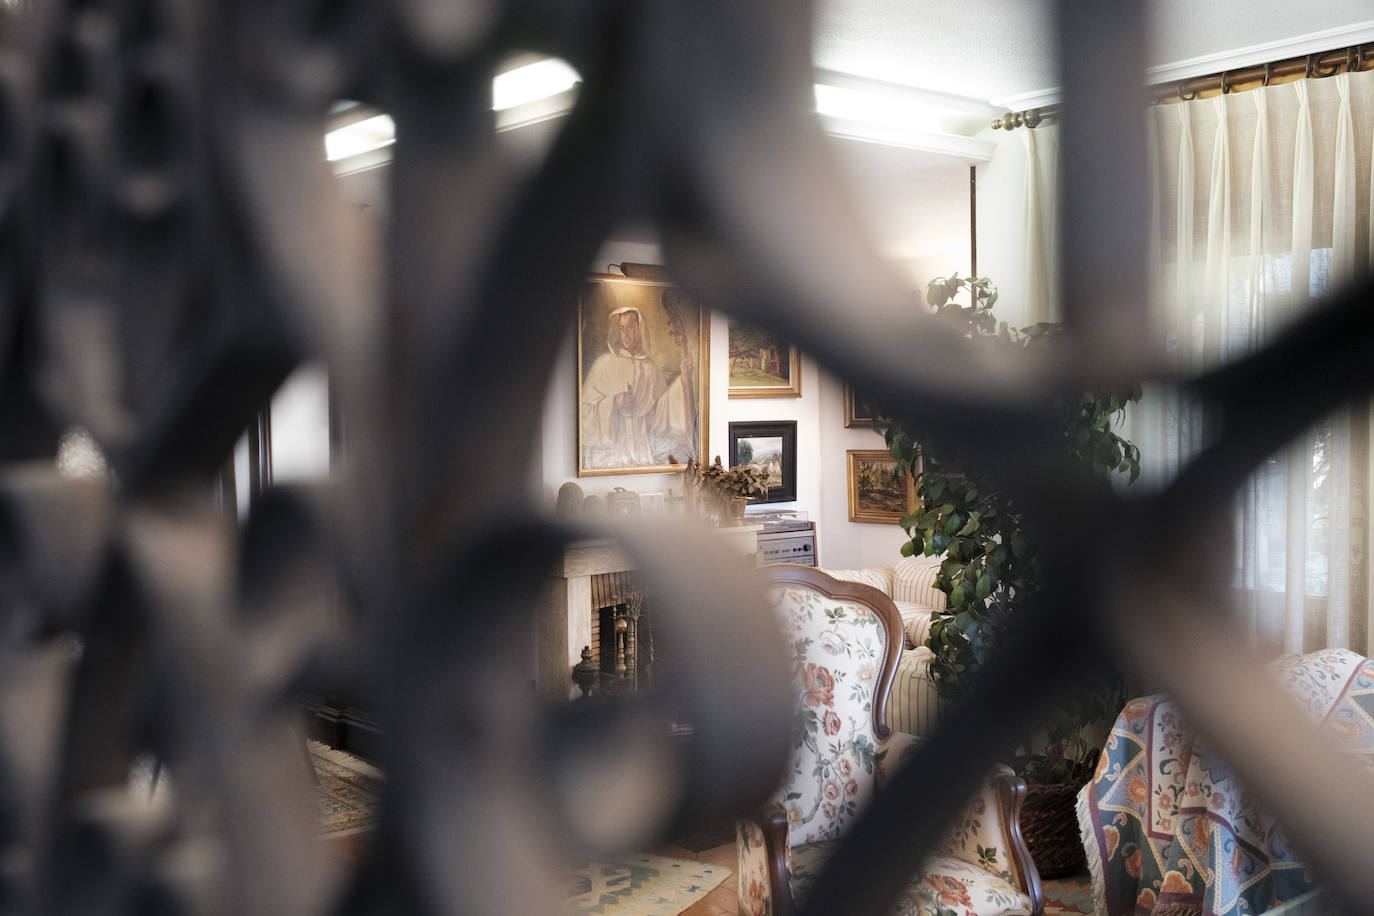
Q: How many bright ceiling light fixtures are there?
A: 3